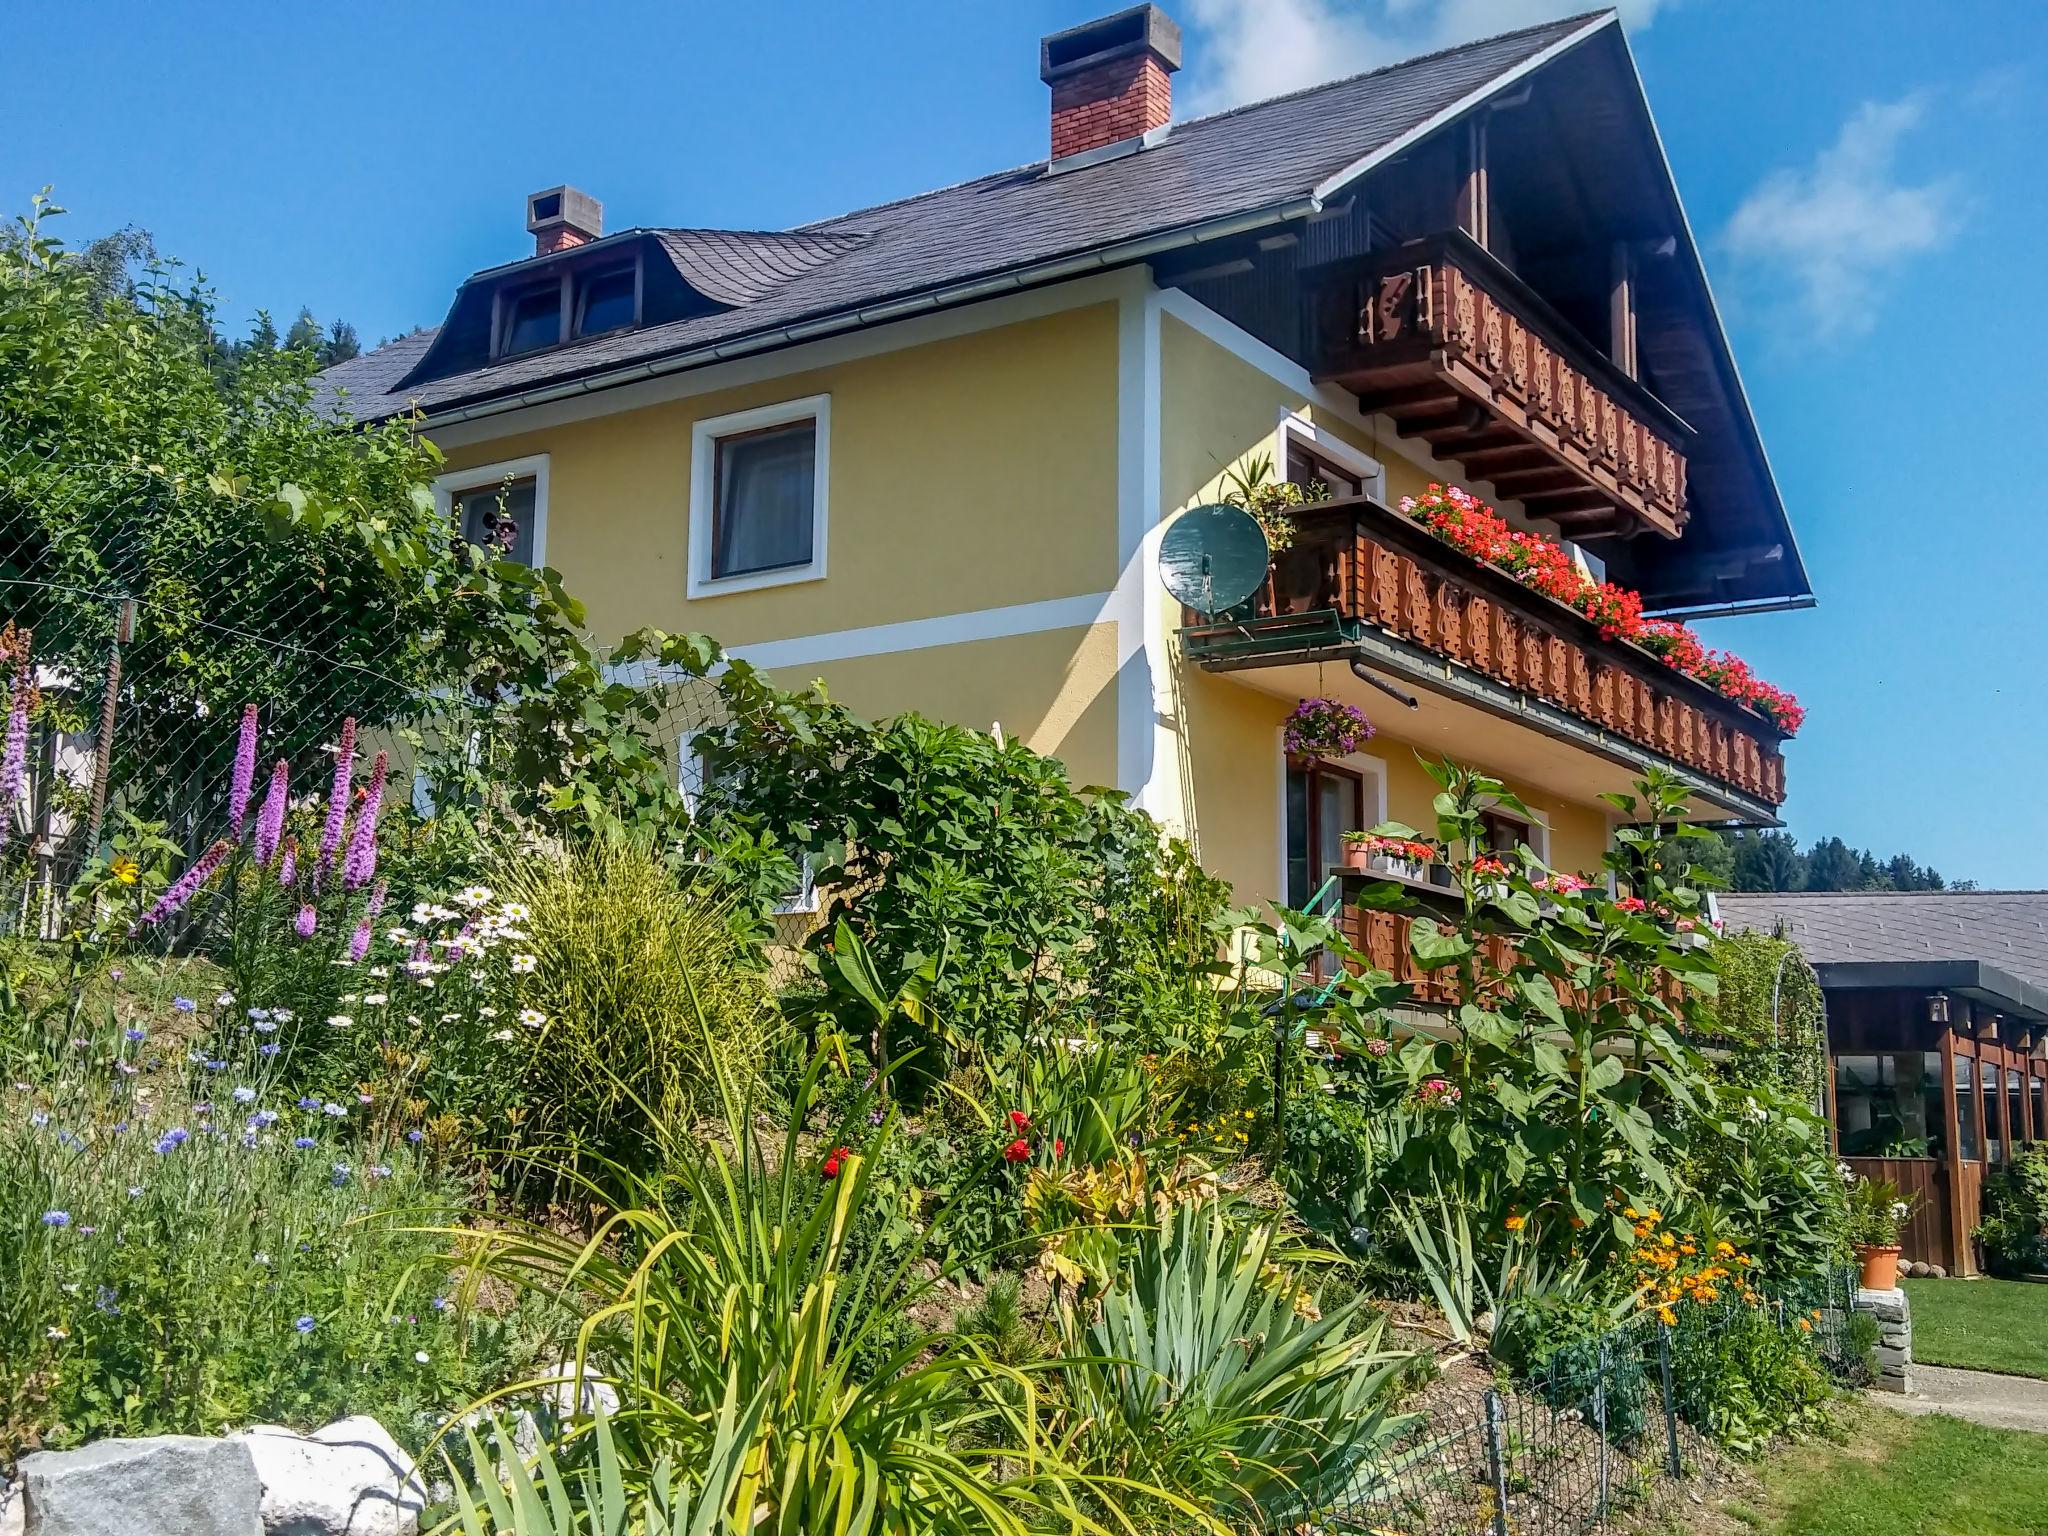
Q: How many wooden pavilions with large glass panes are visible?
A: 1